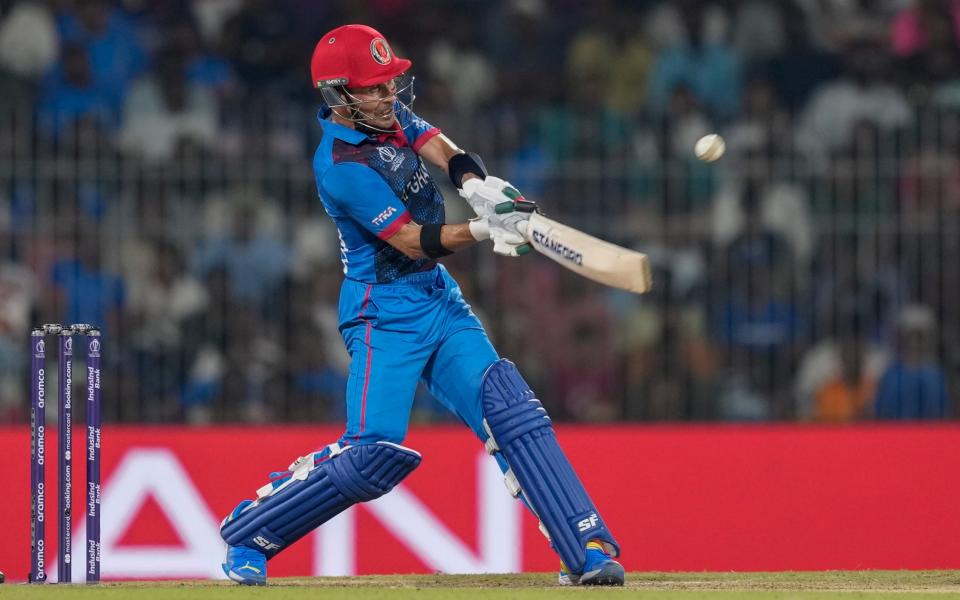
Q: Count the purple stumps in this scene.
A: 3